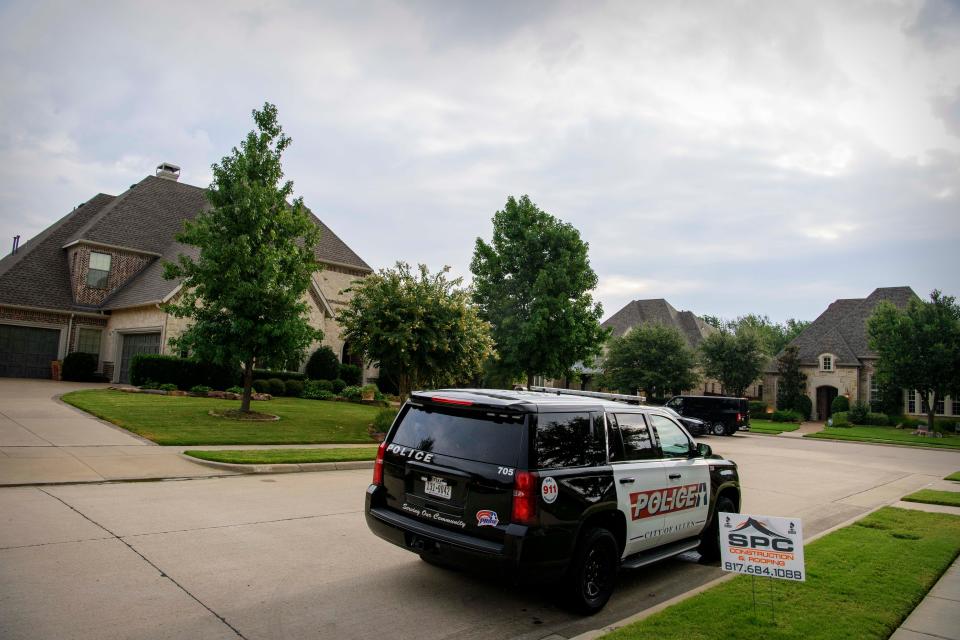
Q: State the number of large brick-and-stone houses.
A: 3